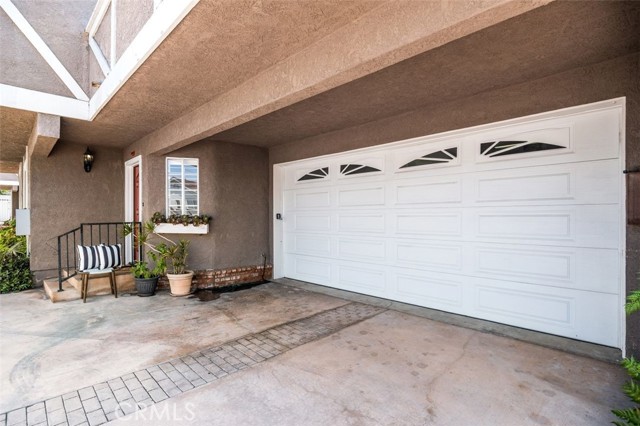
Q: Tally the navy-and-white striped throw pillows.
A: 2